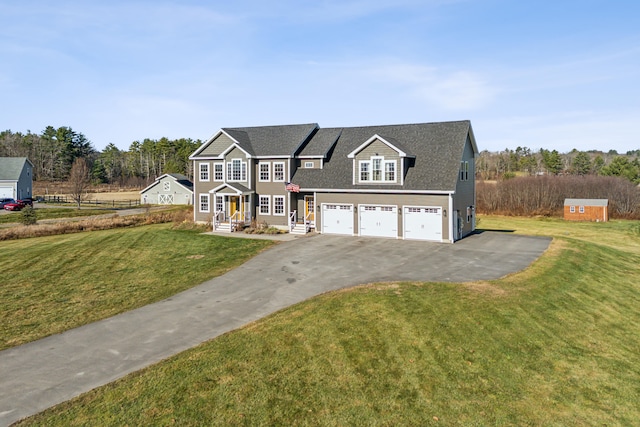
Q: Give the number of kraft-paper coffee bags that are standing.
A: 0